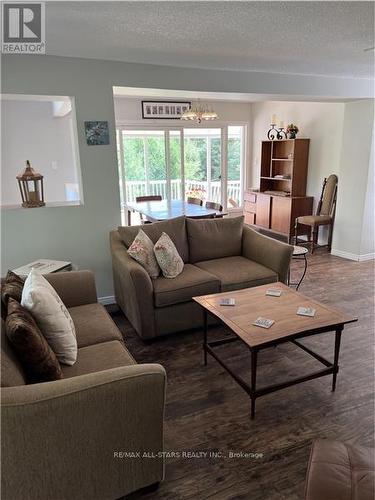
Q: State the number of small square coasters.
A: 4